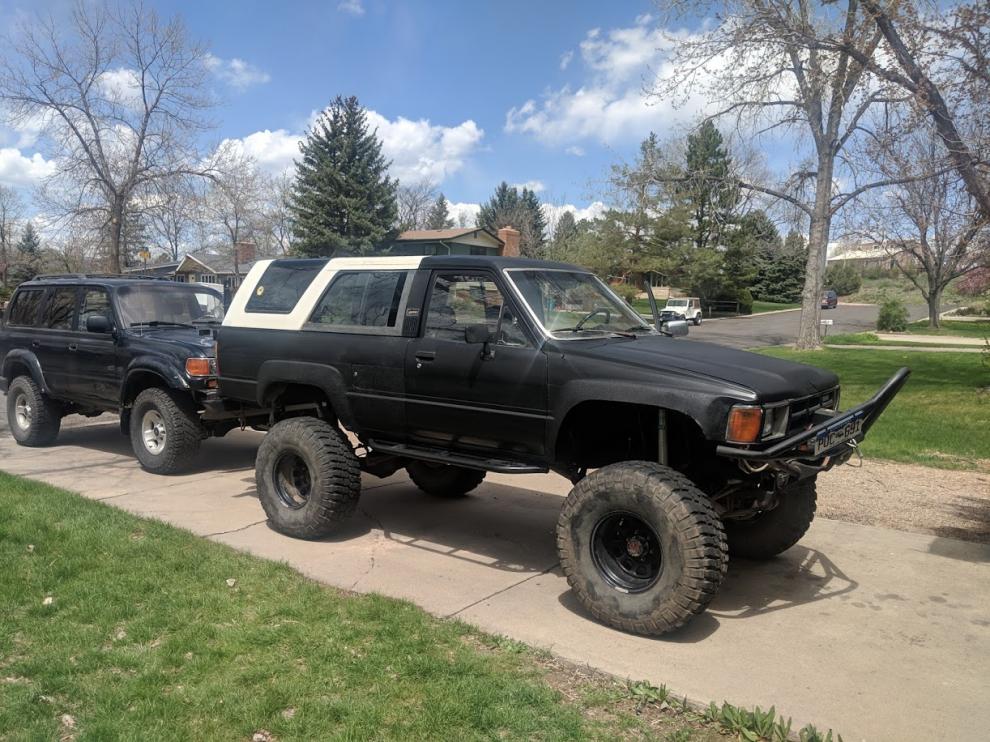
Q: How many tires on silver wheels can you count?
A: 2